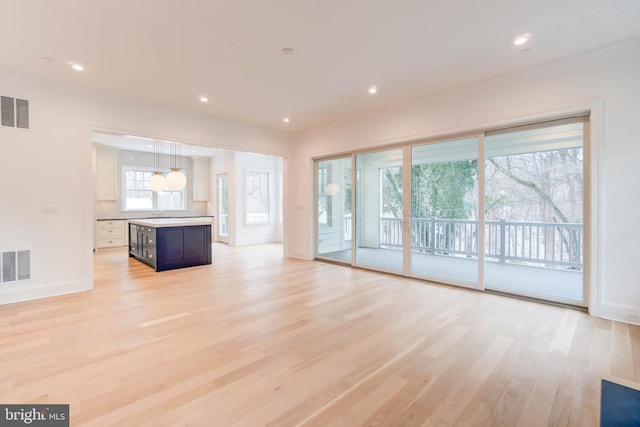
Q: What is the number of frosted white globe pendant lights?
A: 2